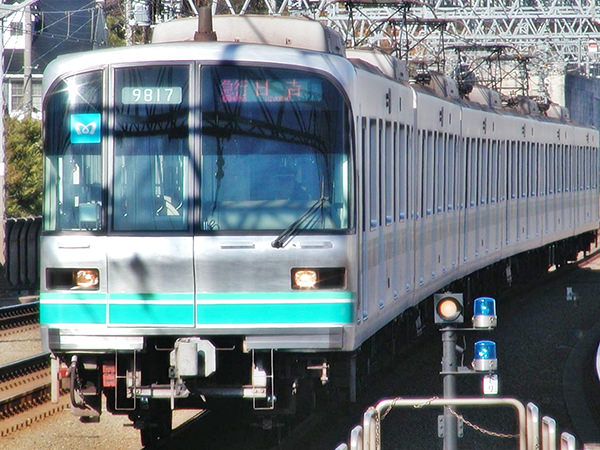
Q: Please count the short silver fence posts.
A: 6